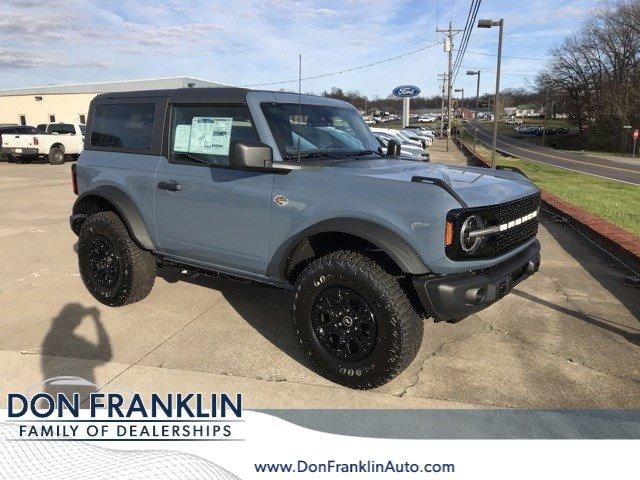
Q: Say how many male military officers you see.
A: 0